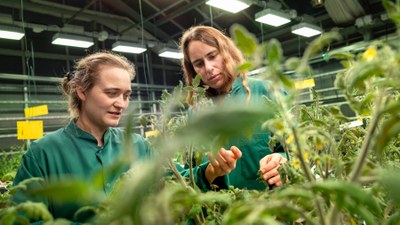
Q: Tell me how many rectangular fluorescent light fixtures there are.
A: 7